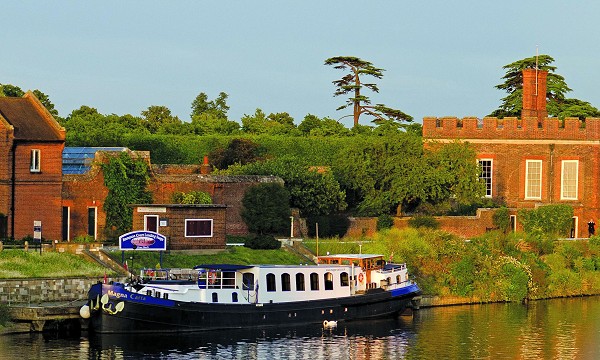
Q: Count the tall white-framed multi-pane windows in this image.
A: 3